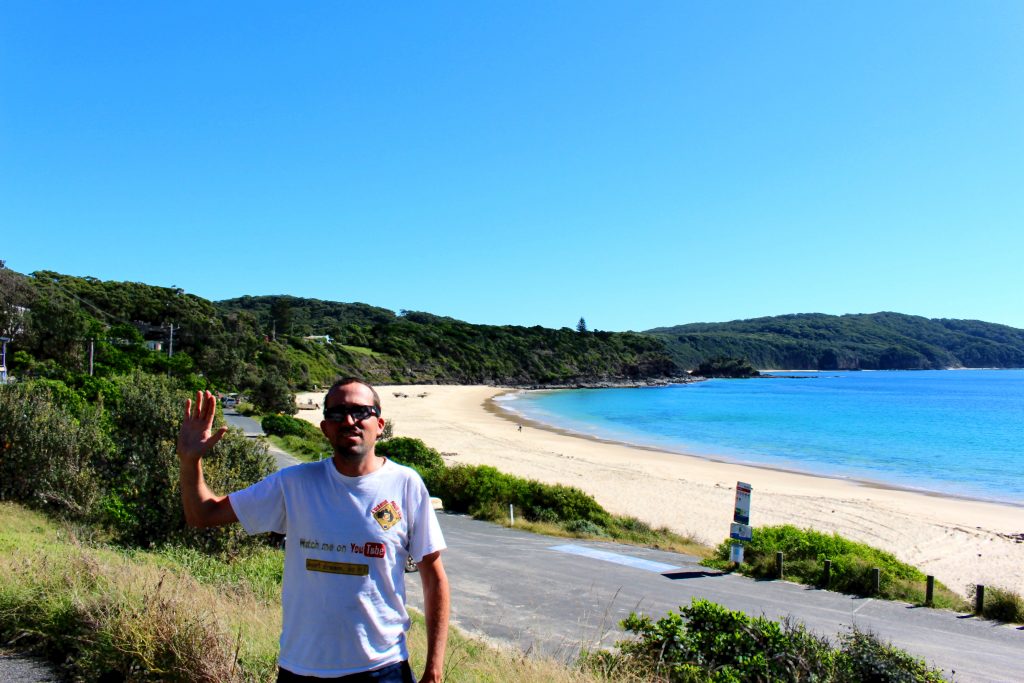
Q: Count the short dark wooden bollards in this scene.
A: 5